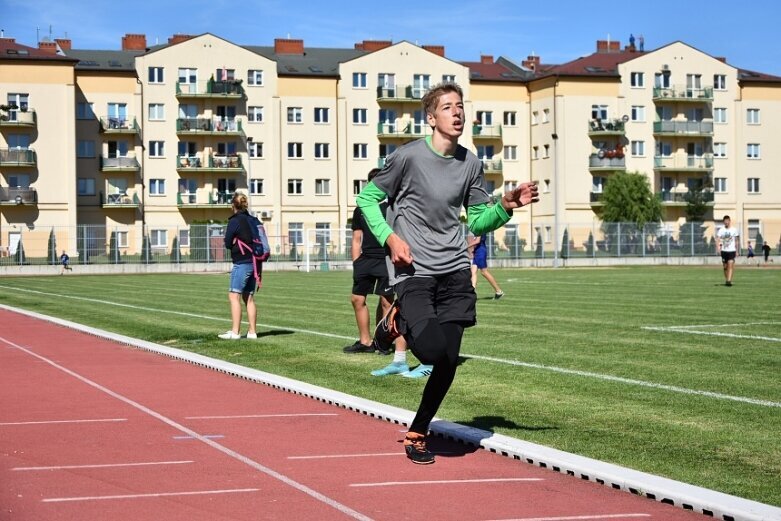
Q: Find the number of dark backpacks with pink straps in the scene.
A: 1